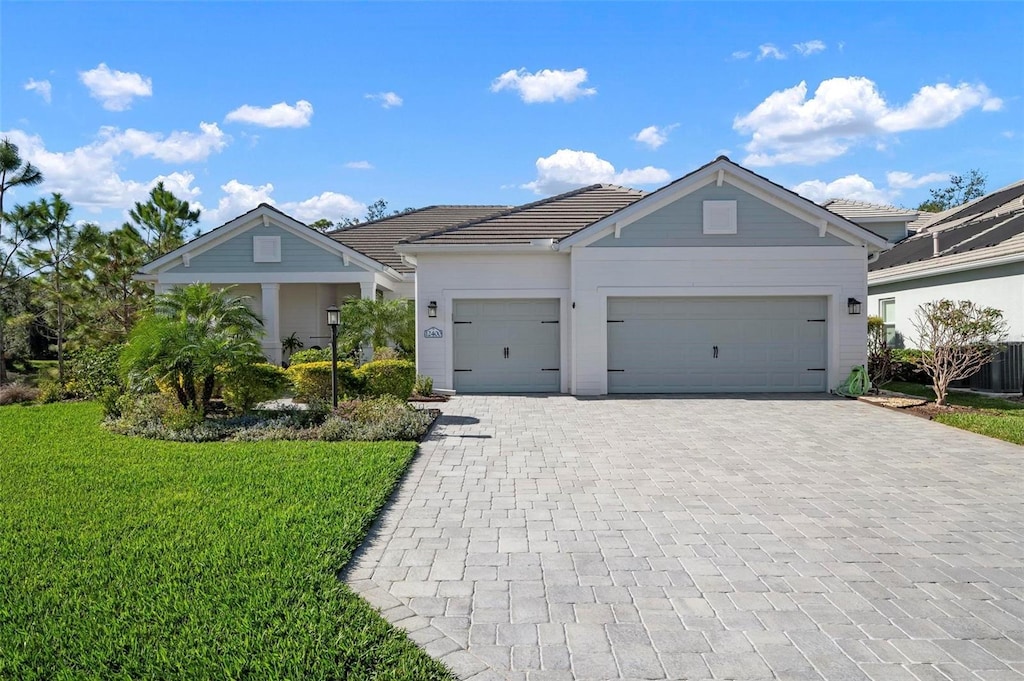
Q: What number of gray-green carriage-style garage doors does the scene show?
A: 2